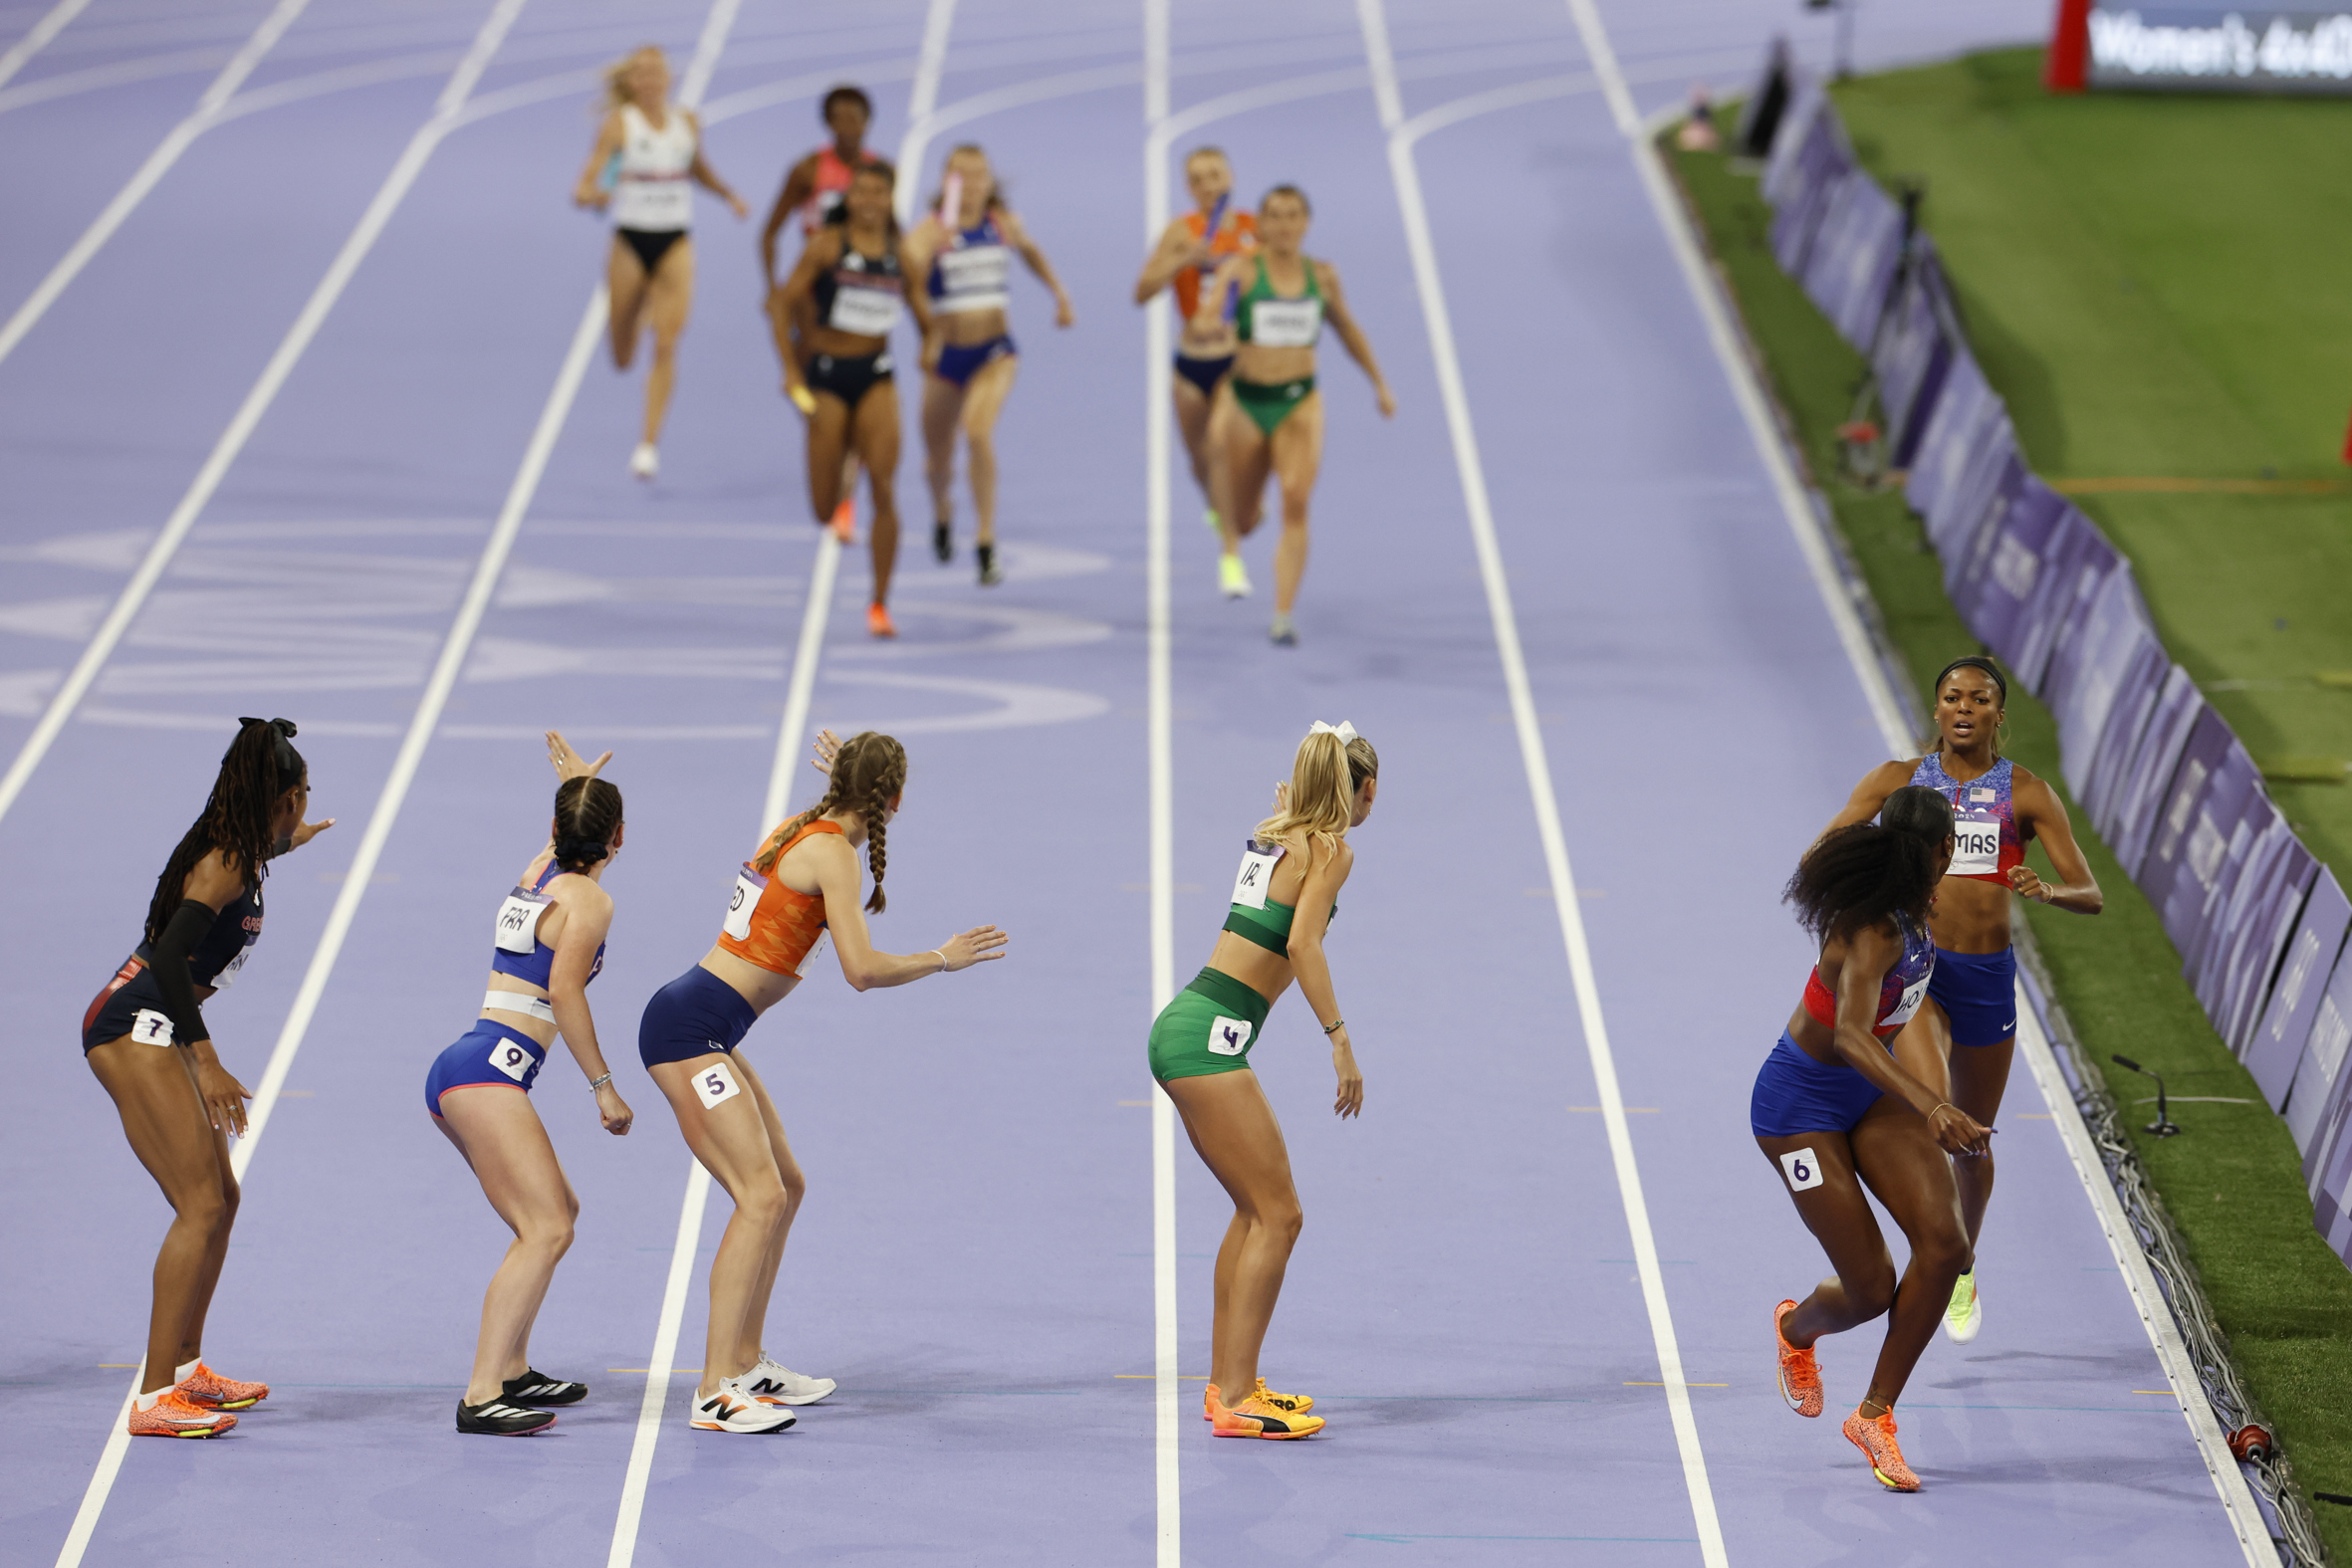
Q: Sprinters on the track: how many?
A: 12